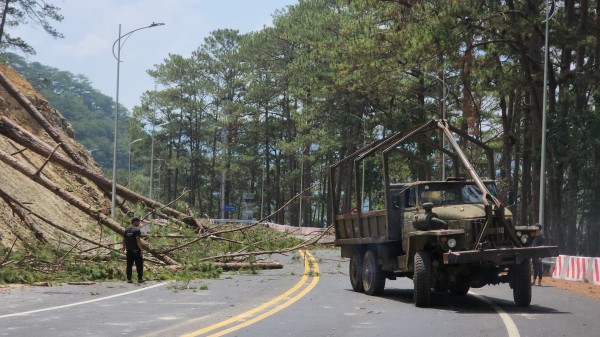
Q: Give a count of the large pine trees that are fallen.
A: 3